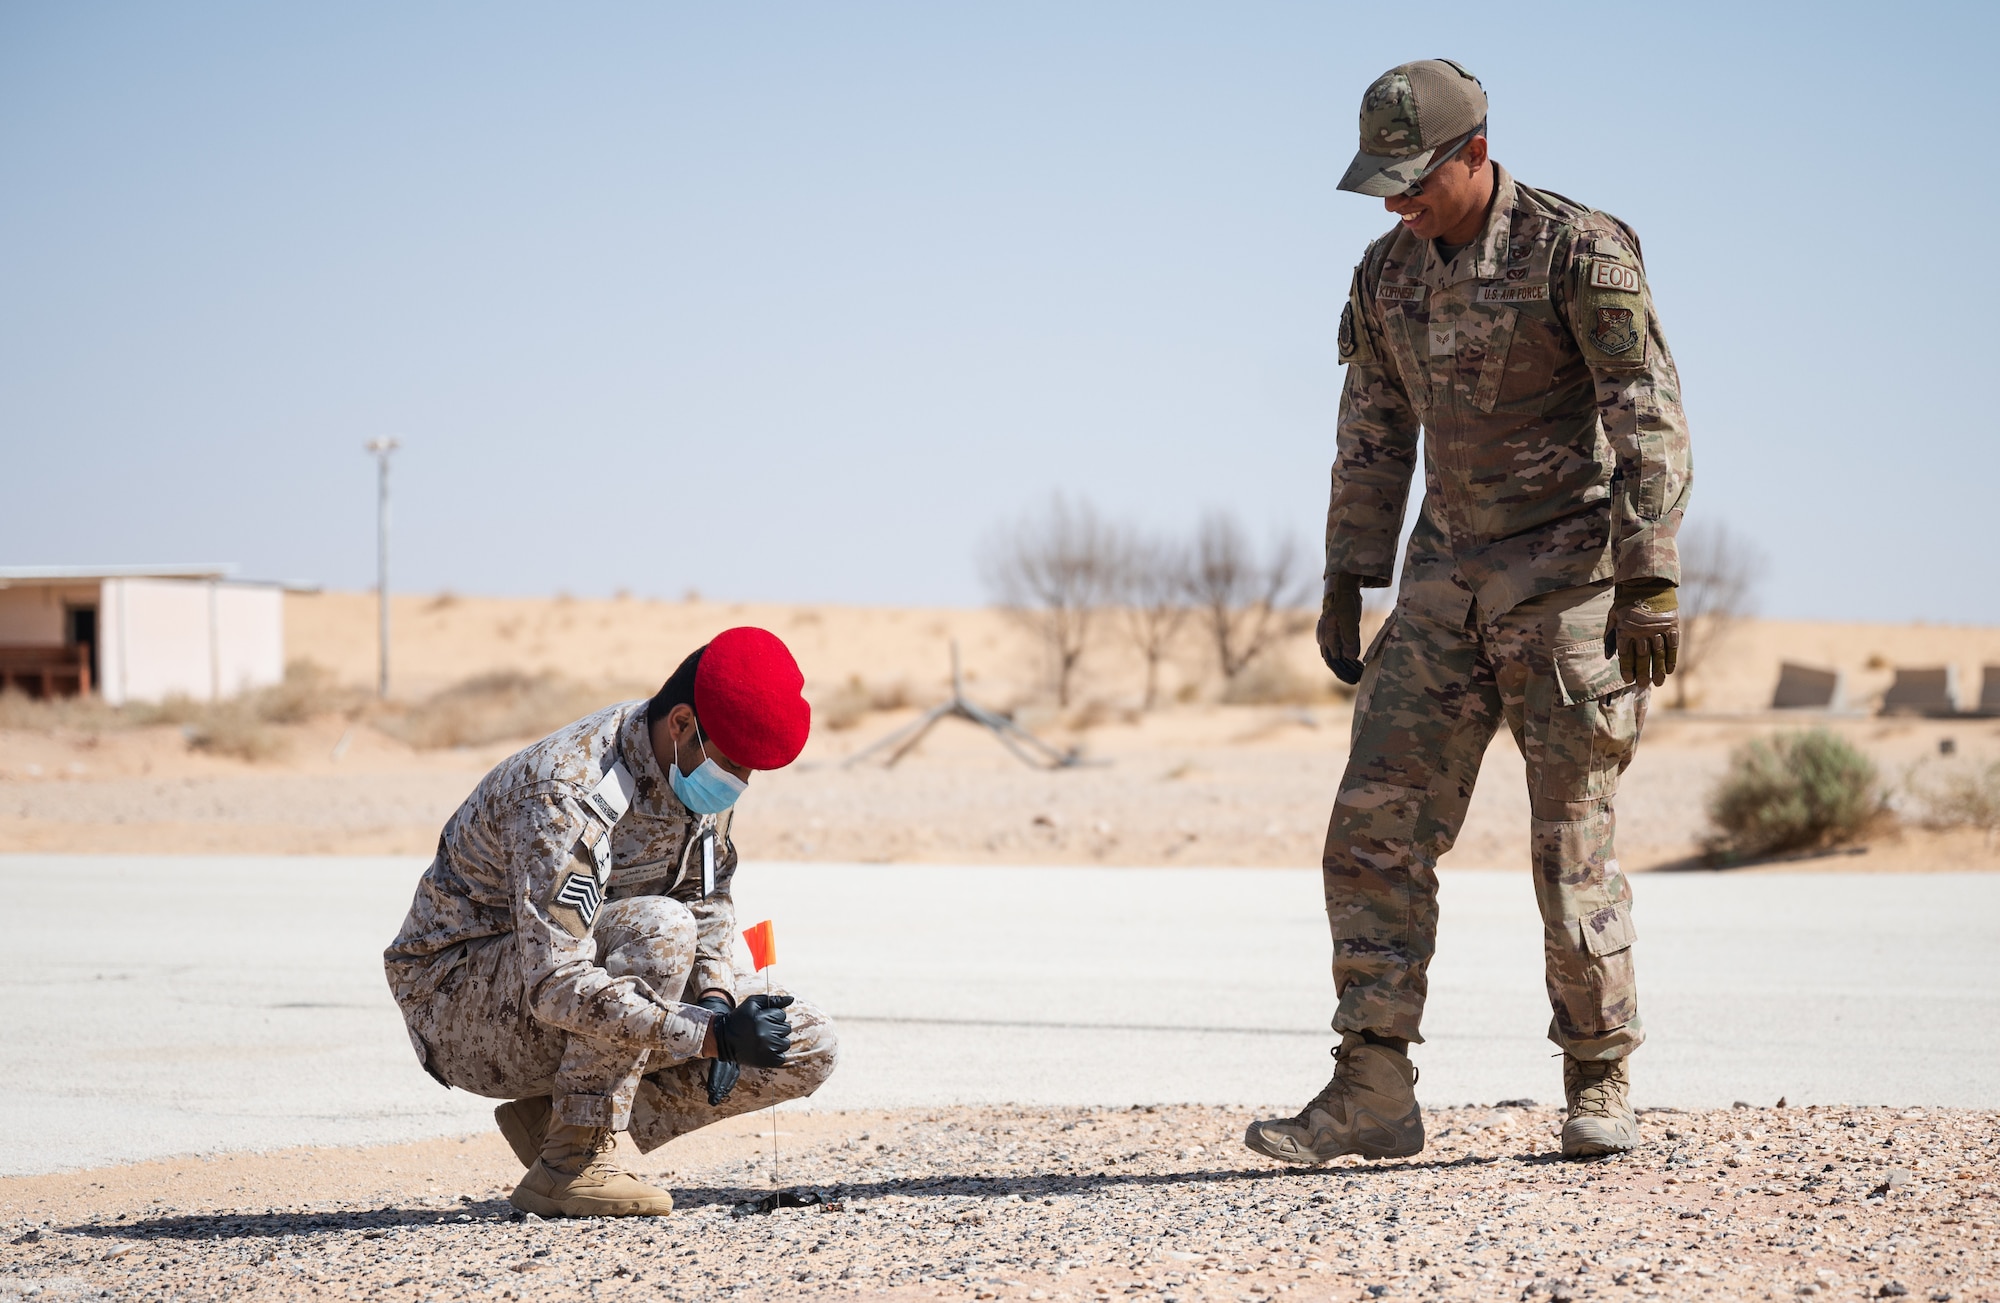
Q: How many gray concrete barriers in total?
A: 3